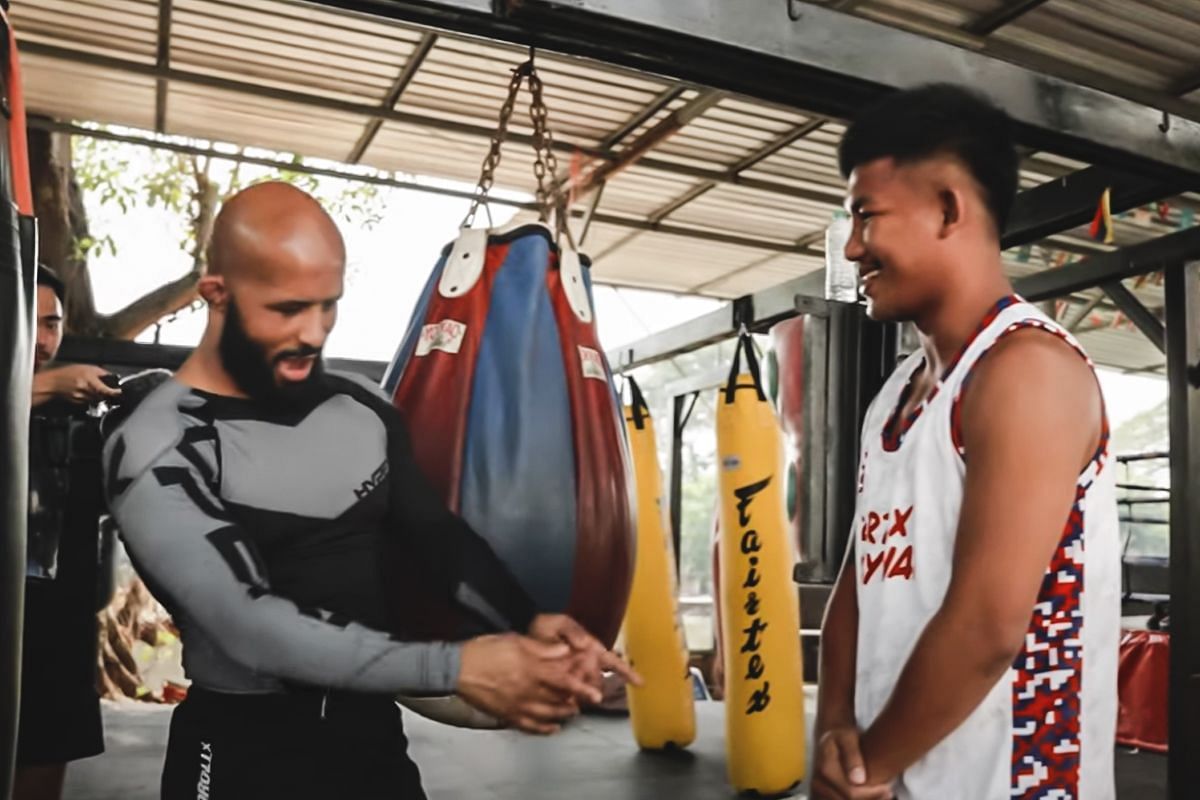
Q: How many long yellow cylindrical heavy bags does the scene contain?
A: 2